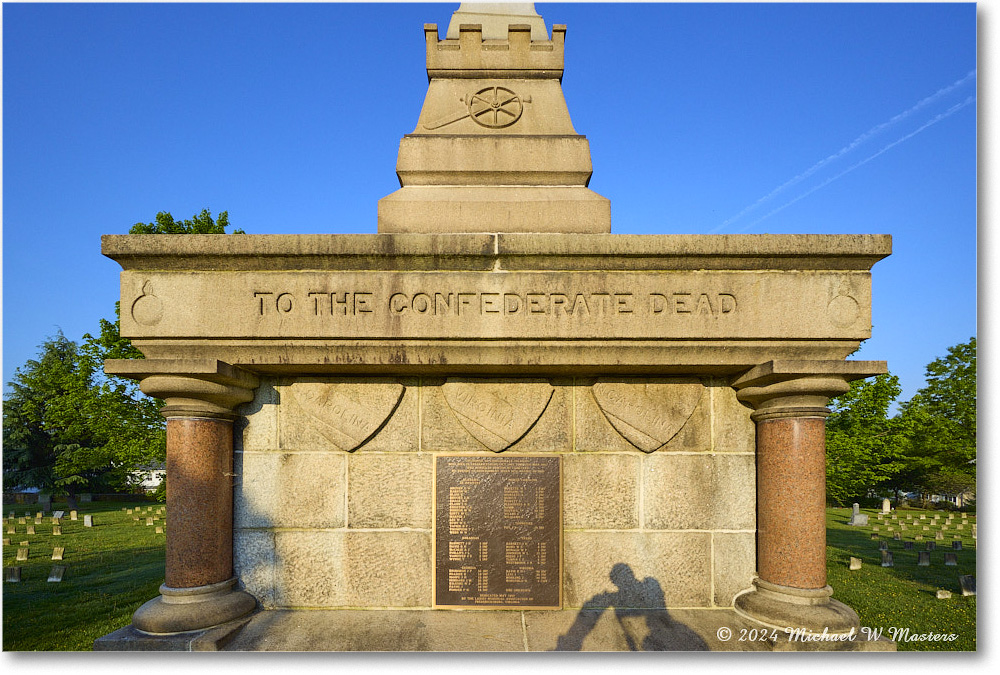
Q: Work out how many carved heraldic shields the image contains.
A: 3